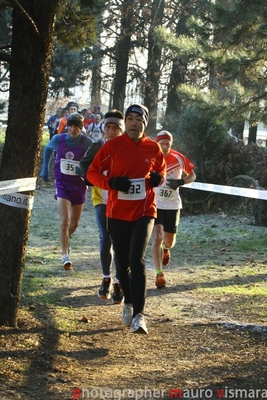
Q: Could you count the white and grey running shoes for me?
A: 2